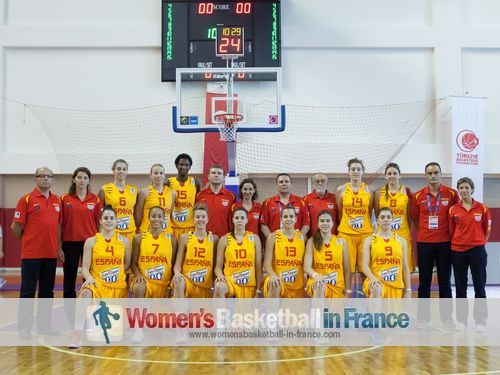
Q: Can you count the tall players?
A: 5